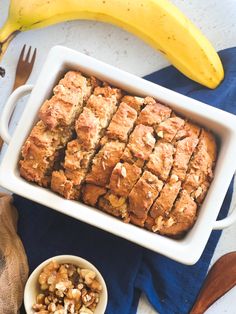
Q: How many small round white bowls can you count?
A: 1